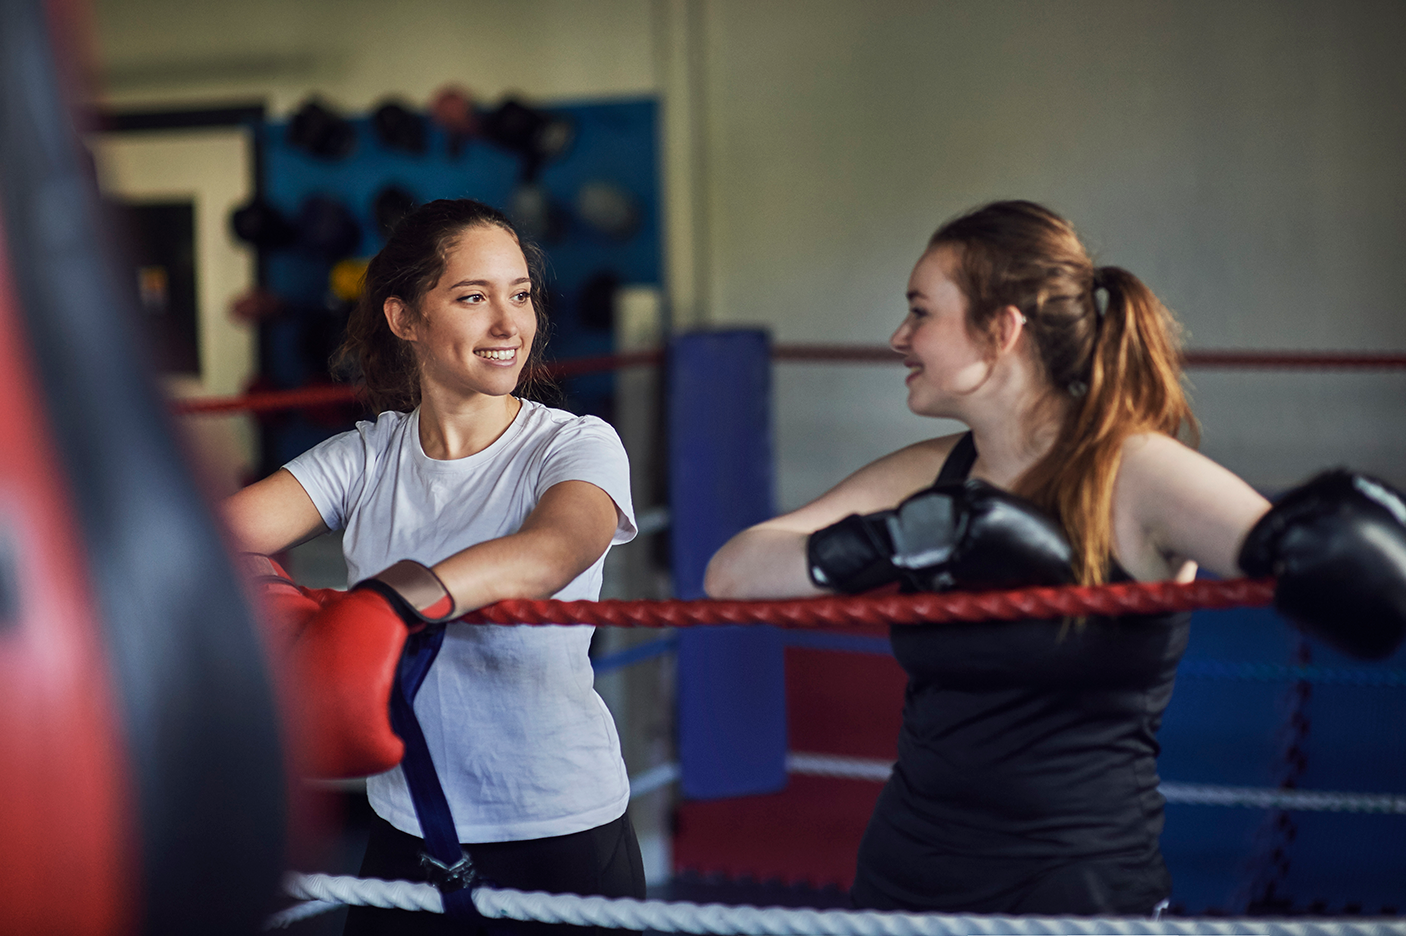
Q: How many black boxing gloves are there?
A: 2